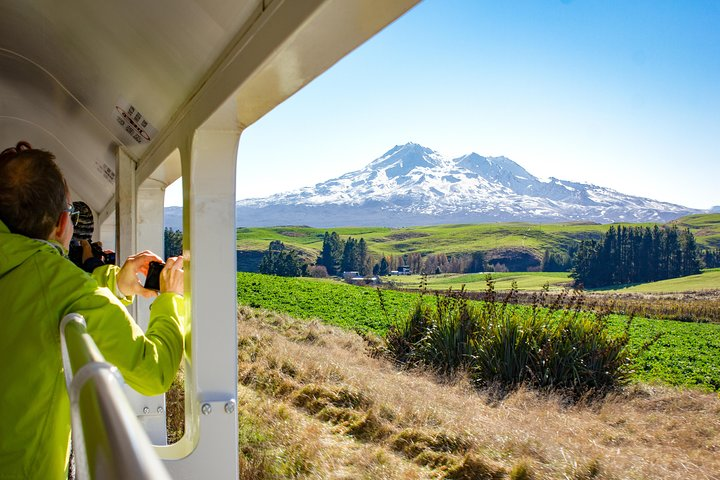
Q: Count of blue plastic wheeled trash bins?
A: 0